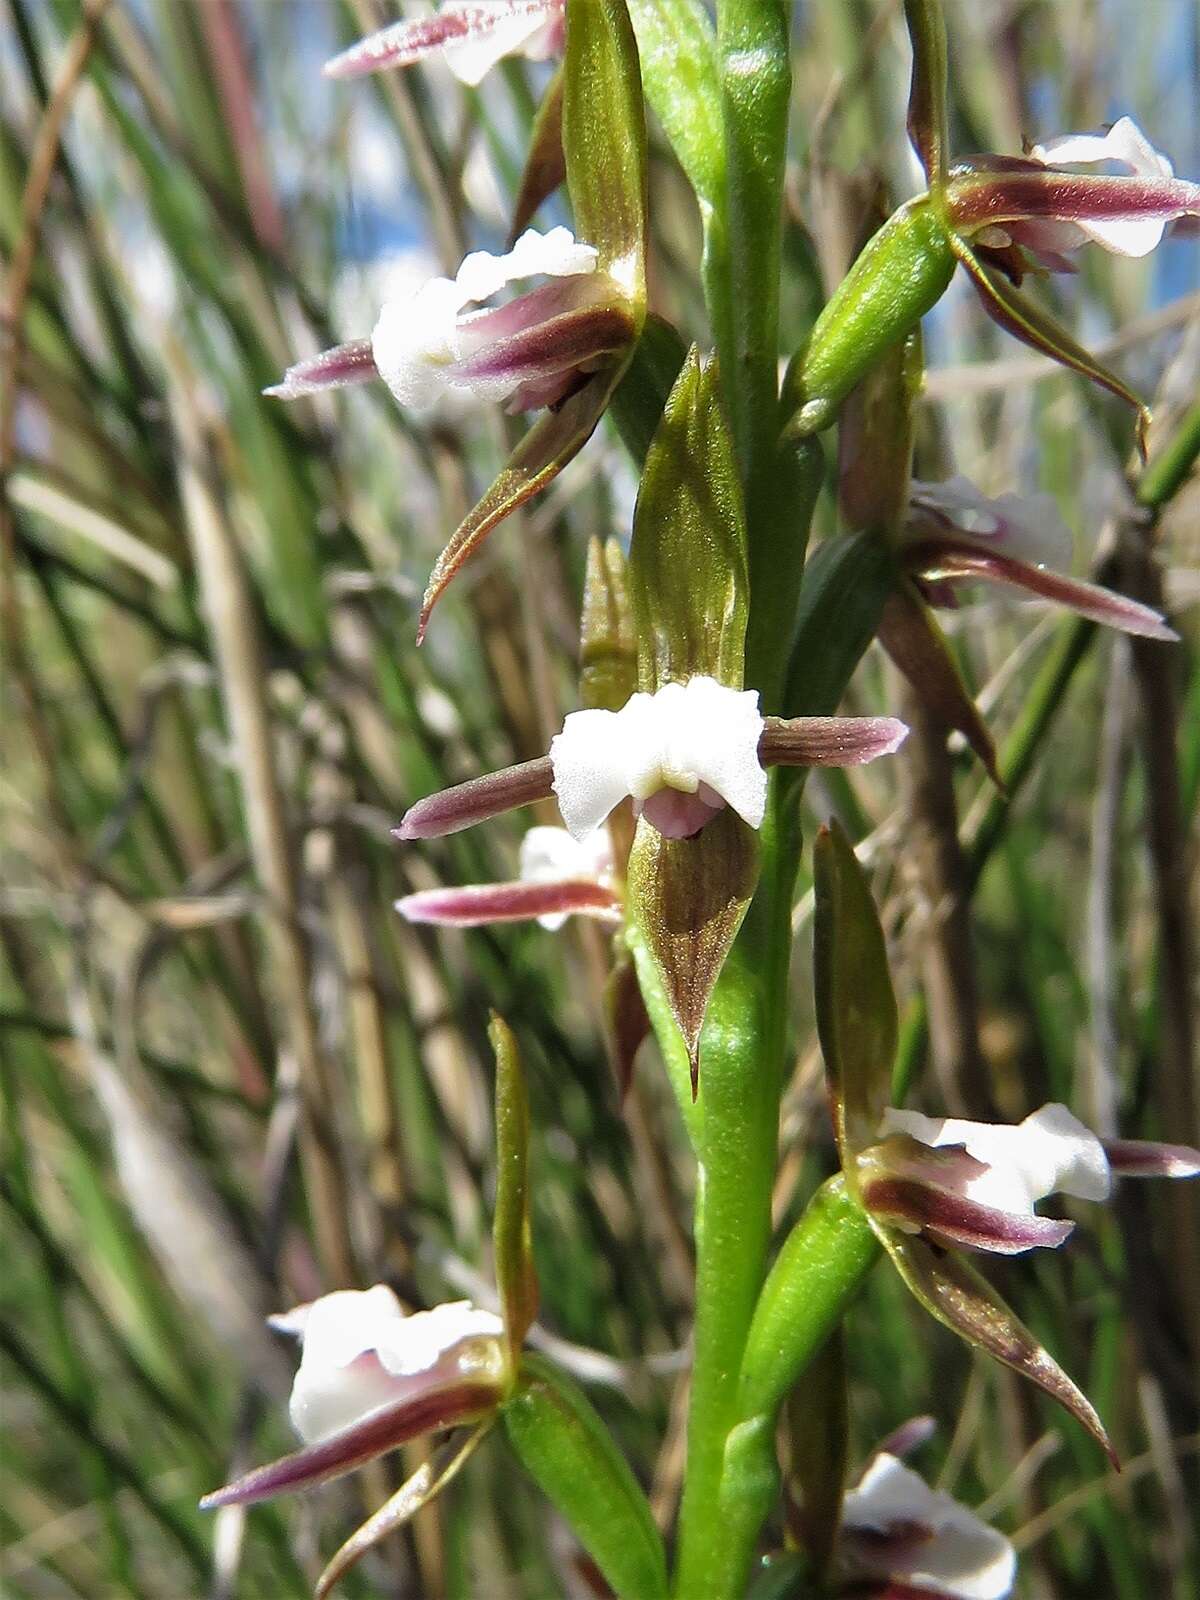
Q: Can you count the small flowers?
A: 9